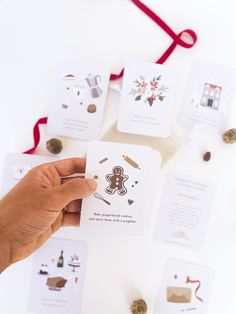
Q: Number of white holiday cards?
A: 8